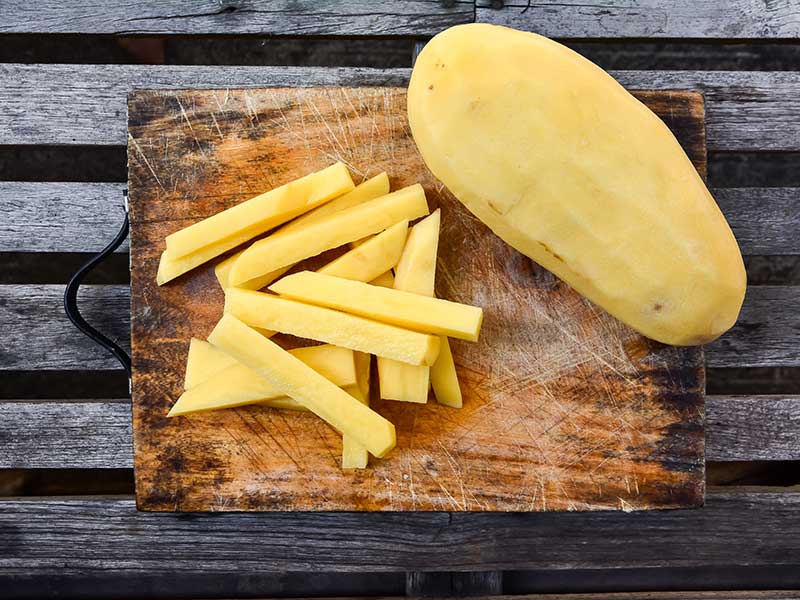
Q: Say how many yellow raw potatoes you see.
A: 1